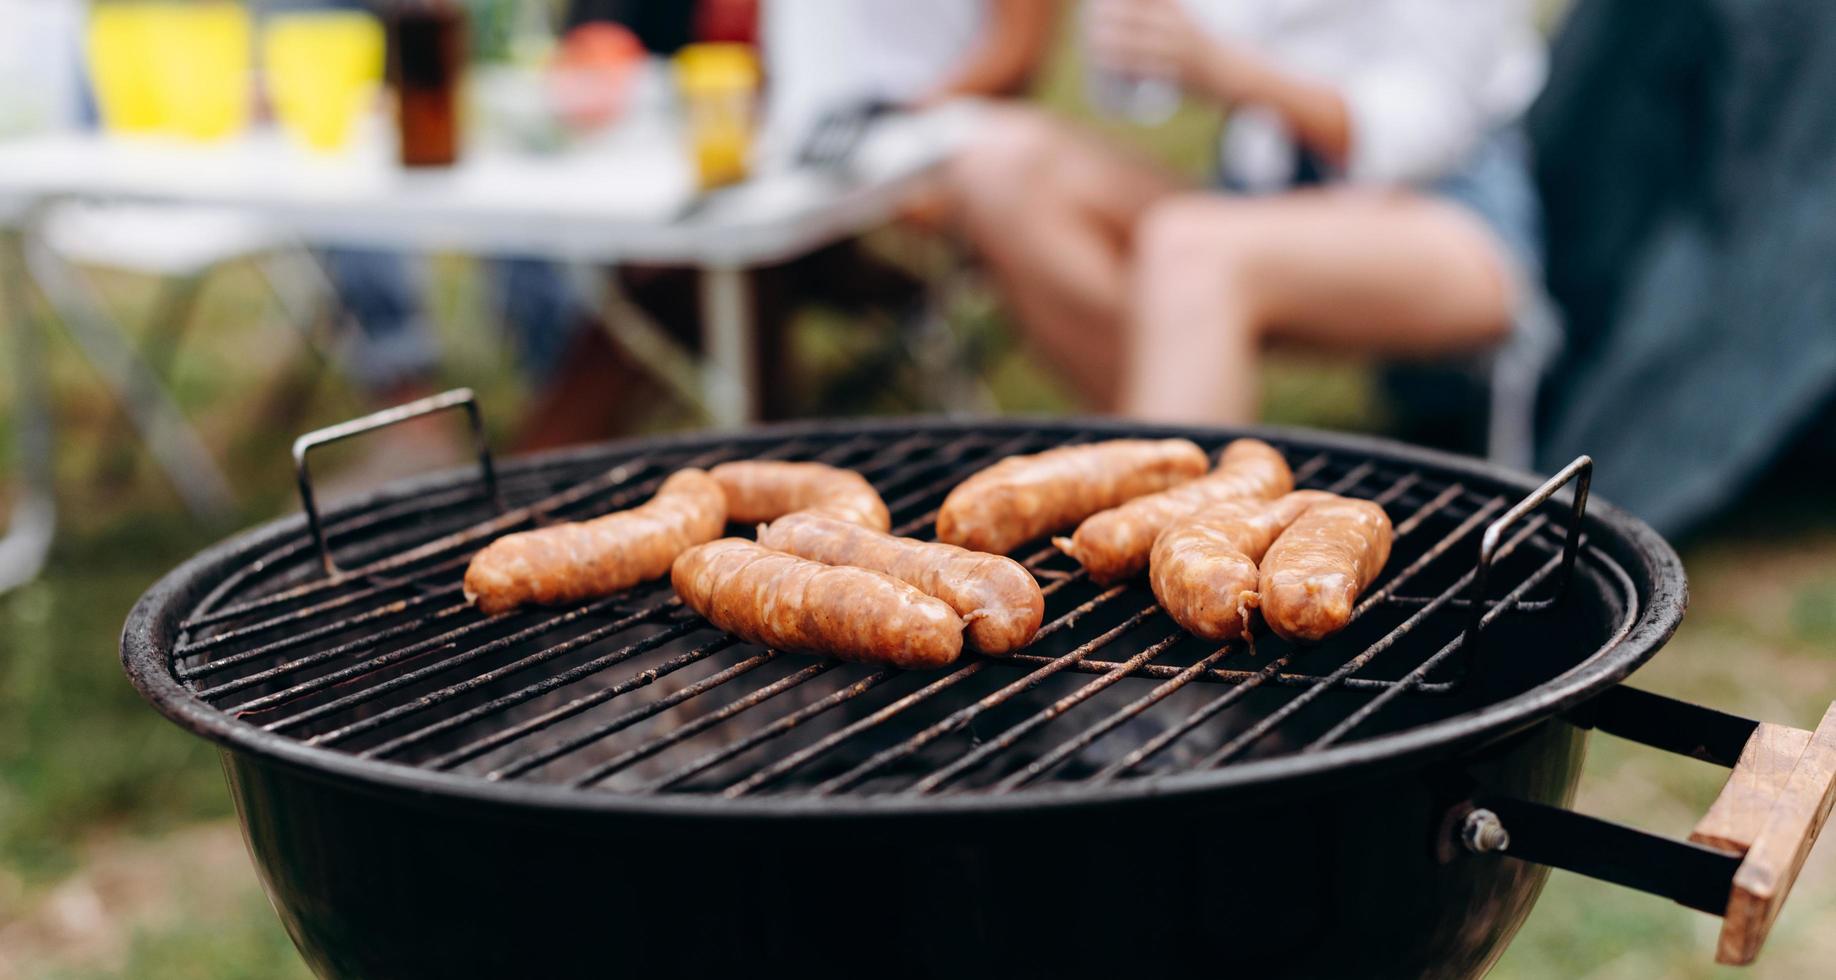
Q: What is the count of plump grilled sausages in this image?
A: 8